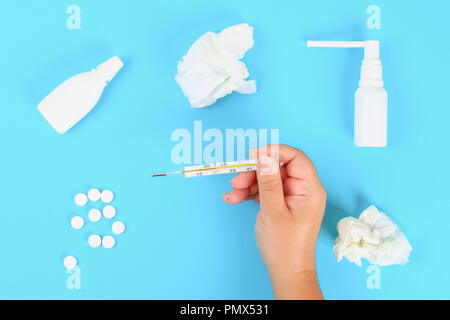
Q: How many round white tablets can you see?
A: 10